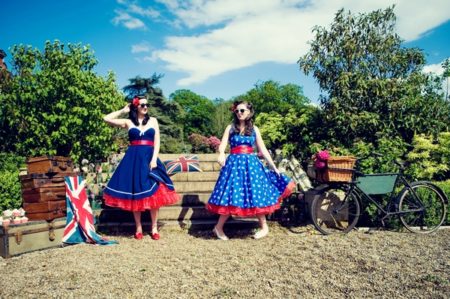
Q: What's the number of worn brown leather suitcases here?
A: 4